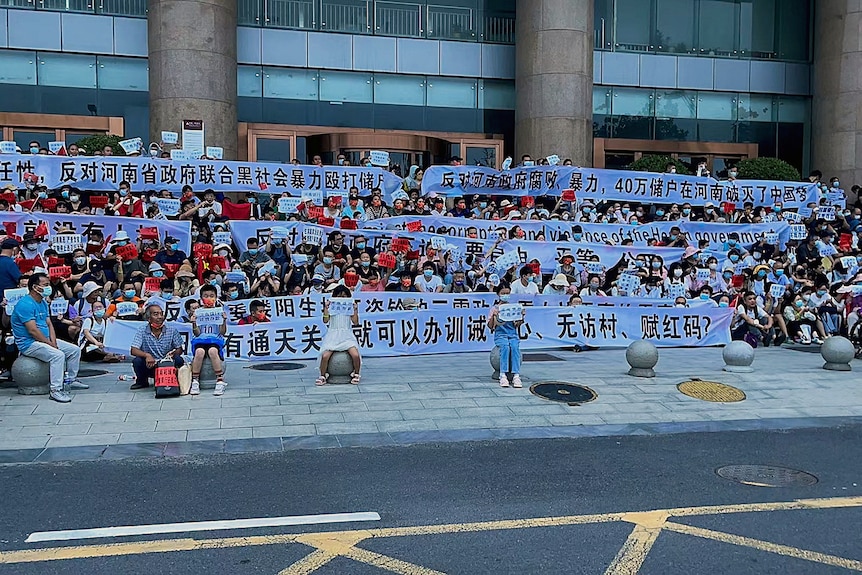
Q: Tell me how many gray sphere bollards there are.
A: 7